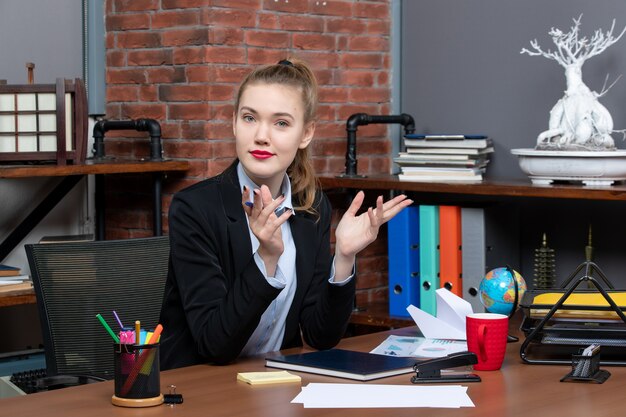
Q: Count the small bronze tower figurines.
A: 2